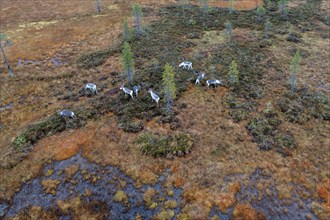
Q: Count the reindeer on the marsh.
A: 8